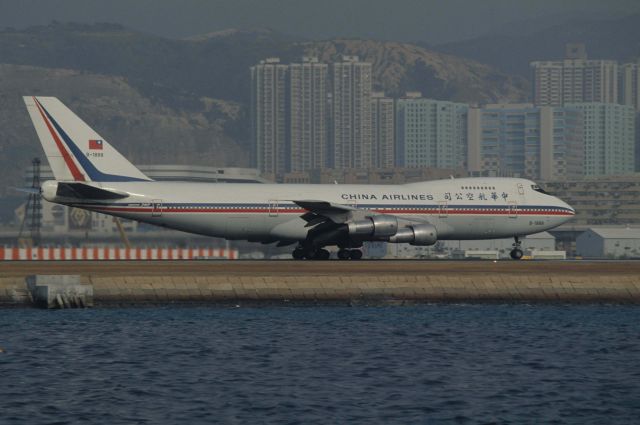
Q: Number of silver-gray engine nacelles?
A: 2